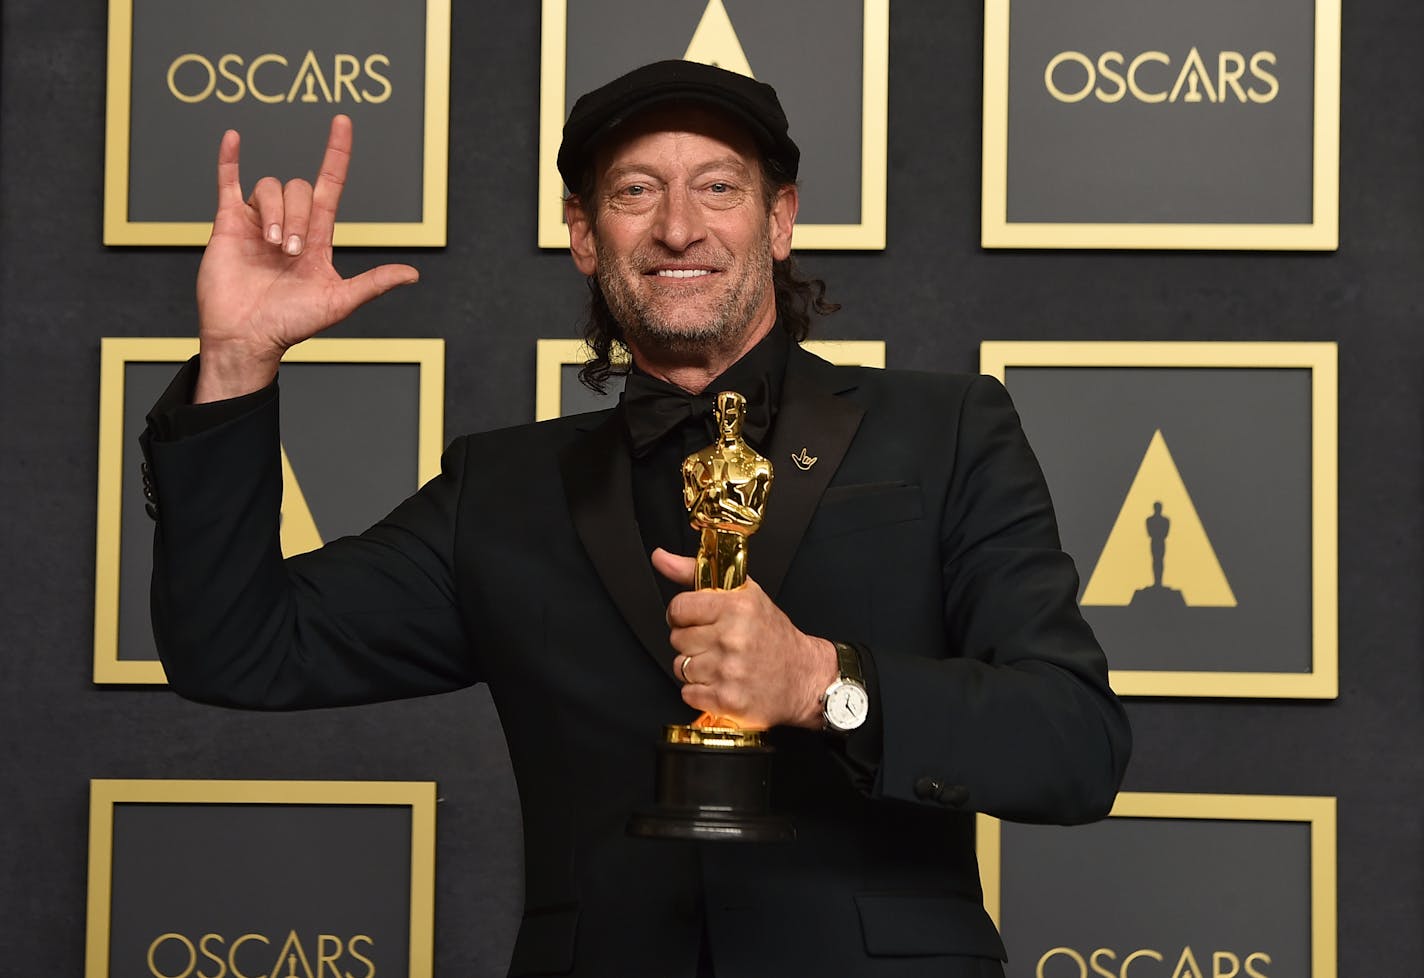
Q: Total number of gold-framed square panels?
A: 8